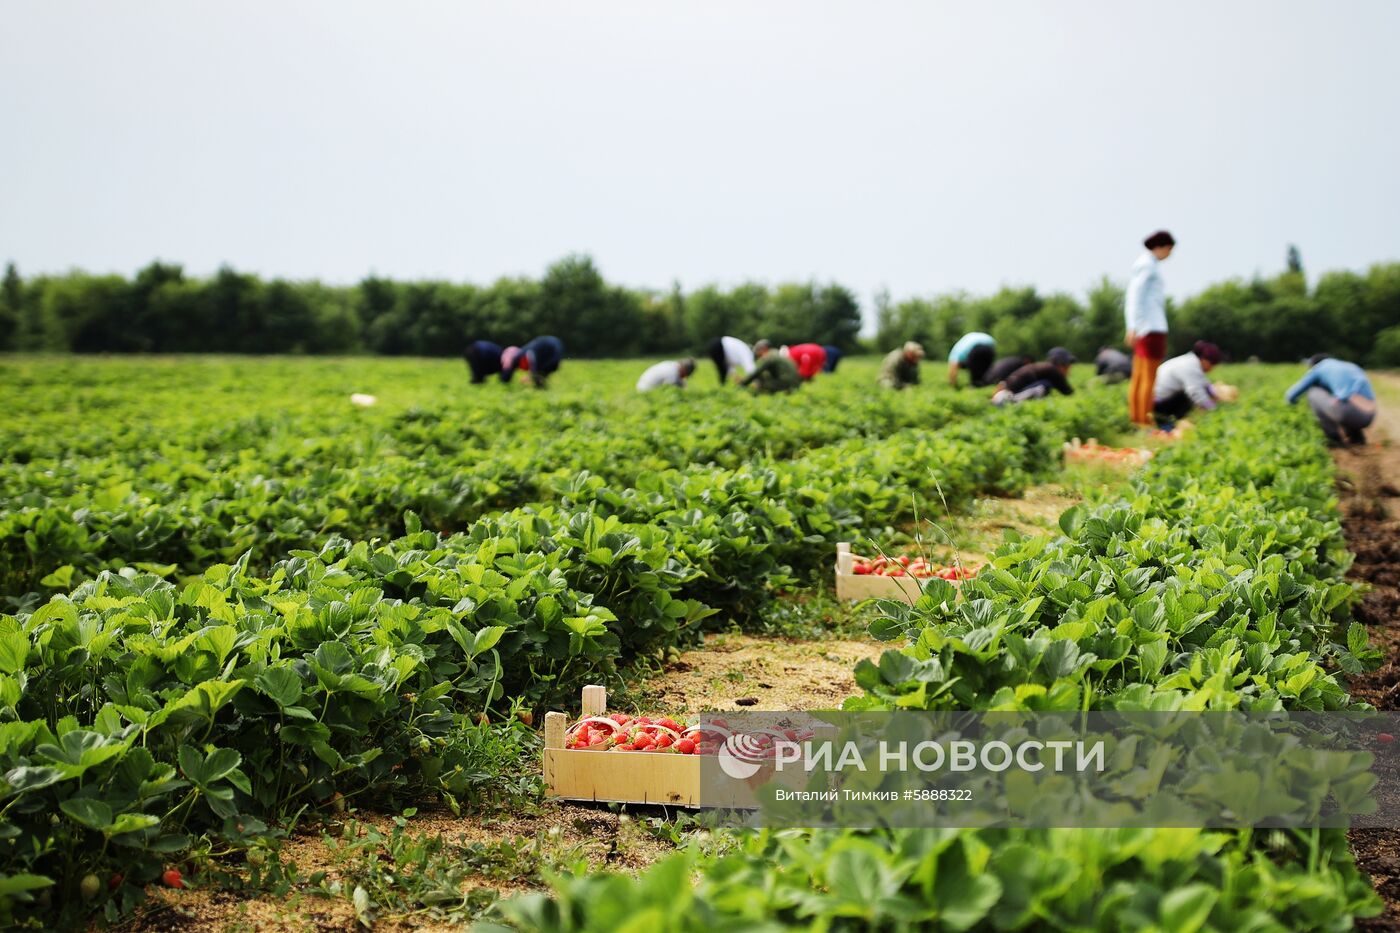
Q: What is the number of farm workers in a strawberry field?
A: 14